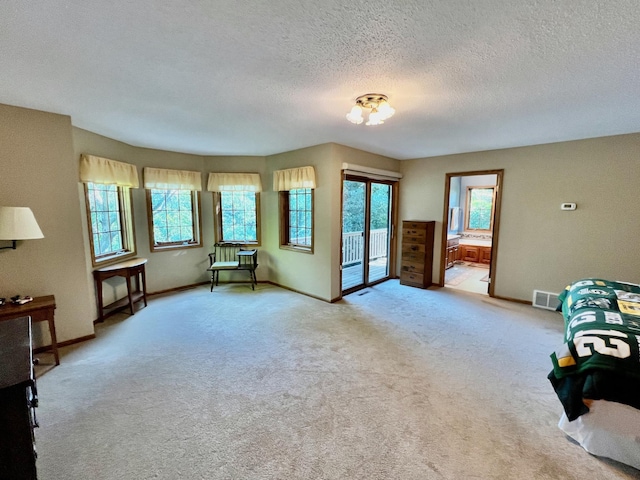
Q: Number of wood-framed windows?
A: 5